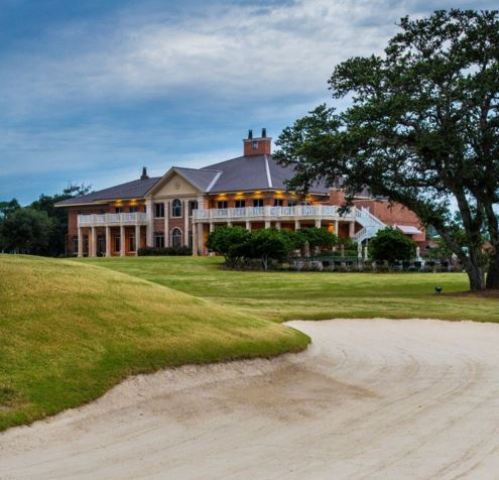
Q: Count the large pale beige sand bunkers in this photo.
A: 1